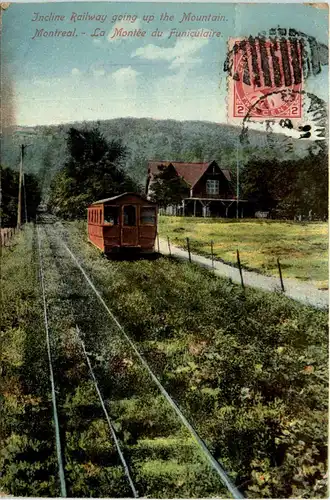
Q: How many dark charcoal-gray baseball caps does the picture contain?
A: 0